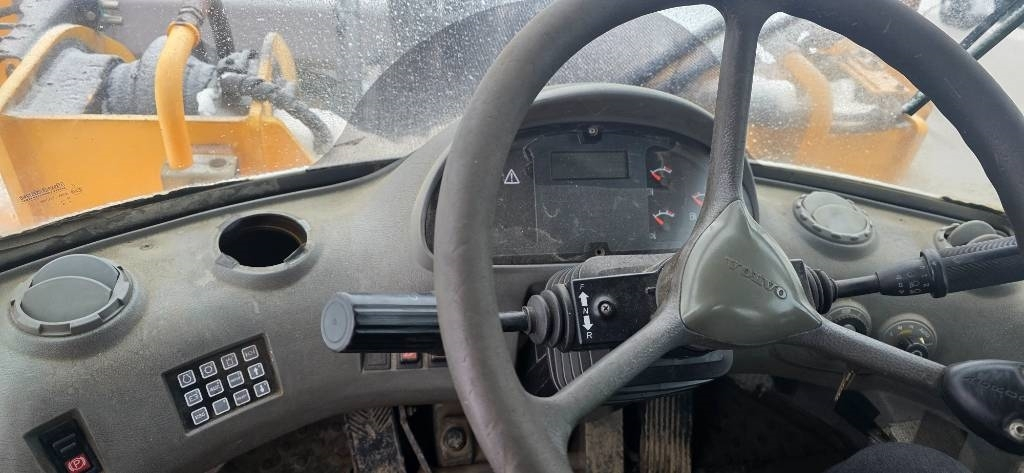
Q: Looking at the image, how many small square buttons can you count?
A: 12